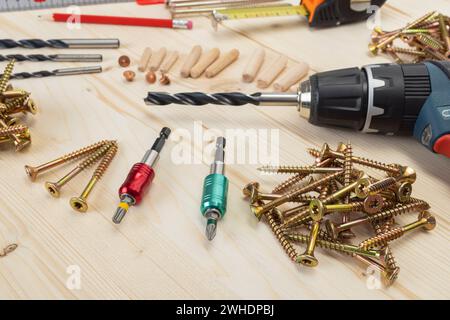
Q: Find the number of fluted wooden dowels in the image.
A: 9